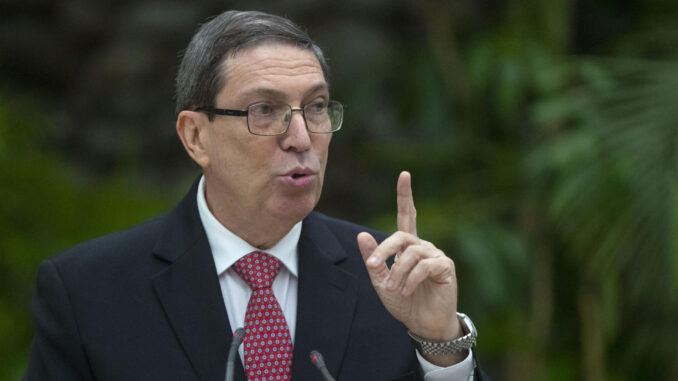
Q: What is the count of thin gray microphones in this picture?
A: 2